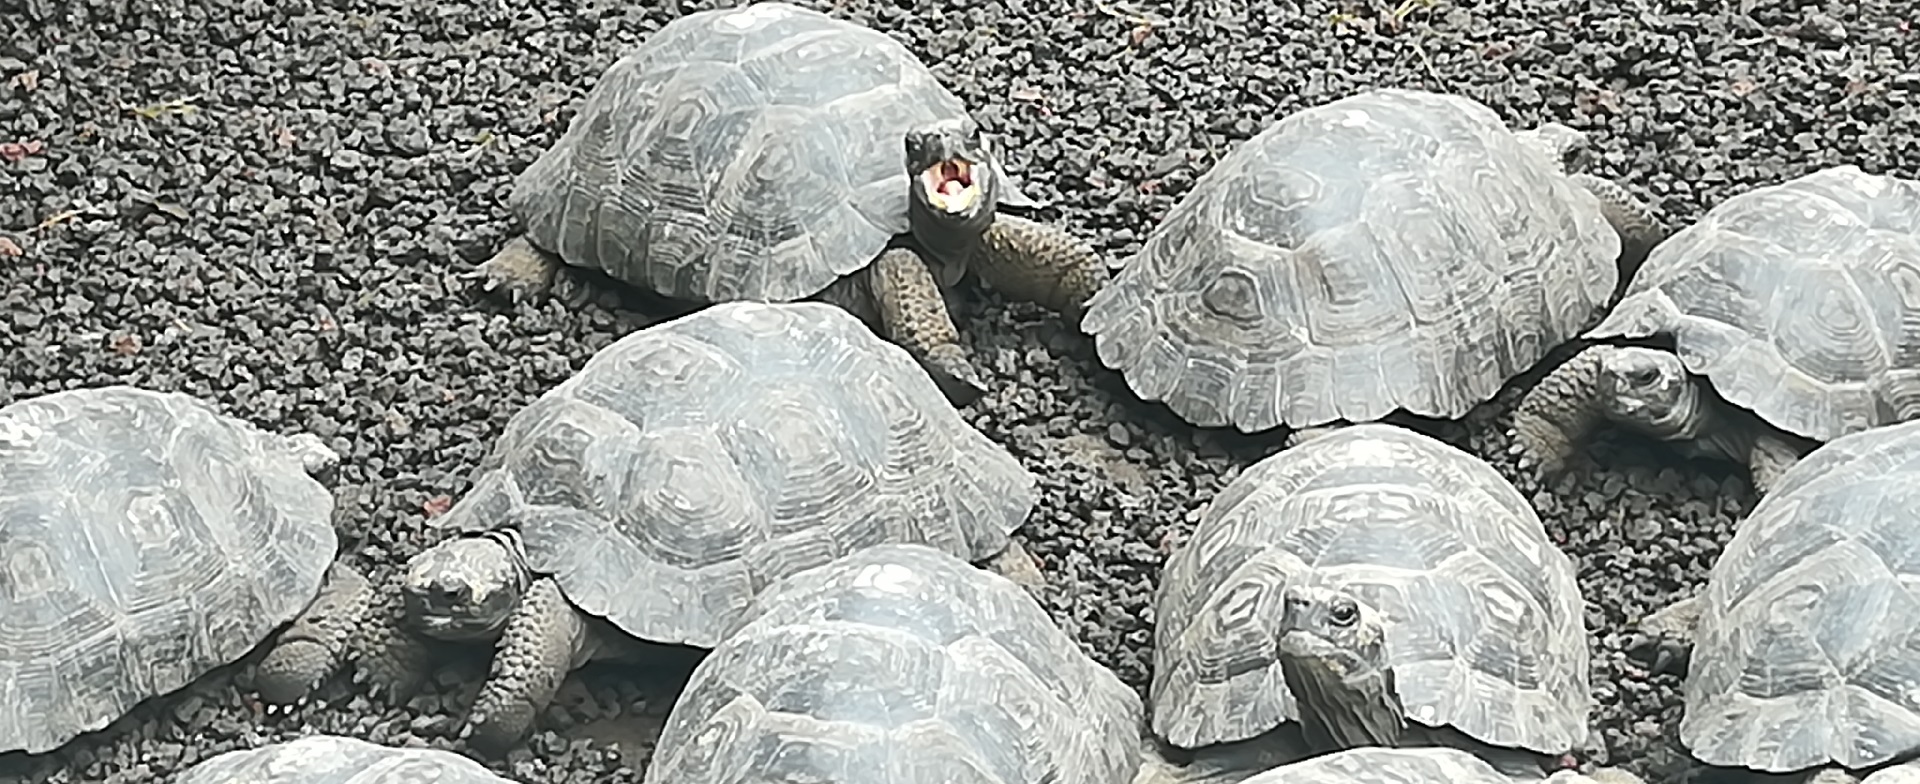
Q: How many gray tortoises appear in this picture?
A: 10